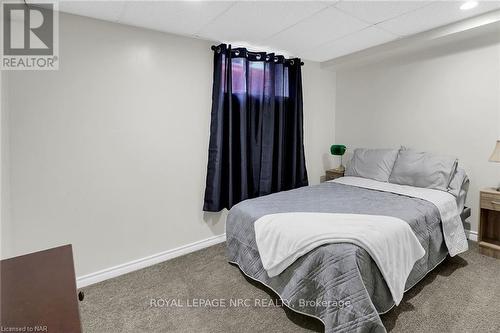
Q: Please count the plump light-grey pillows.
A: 2